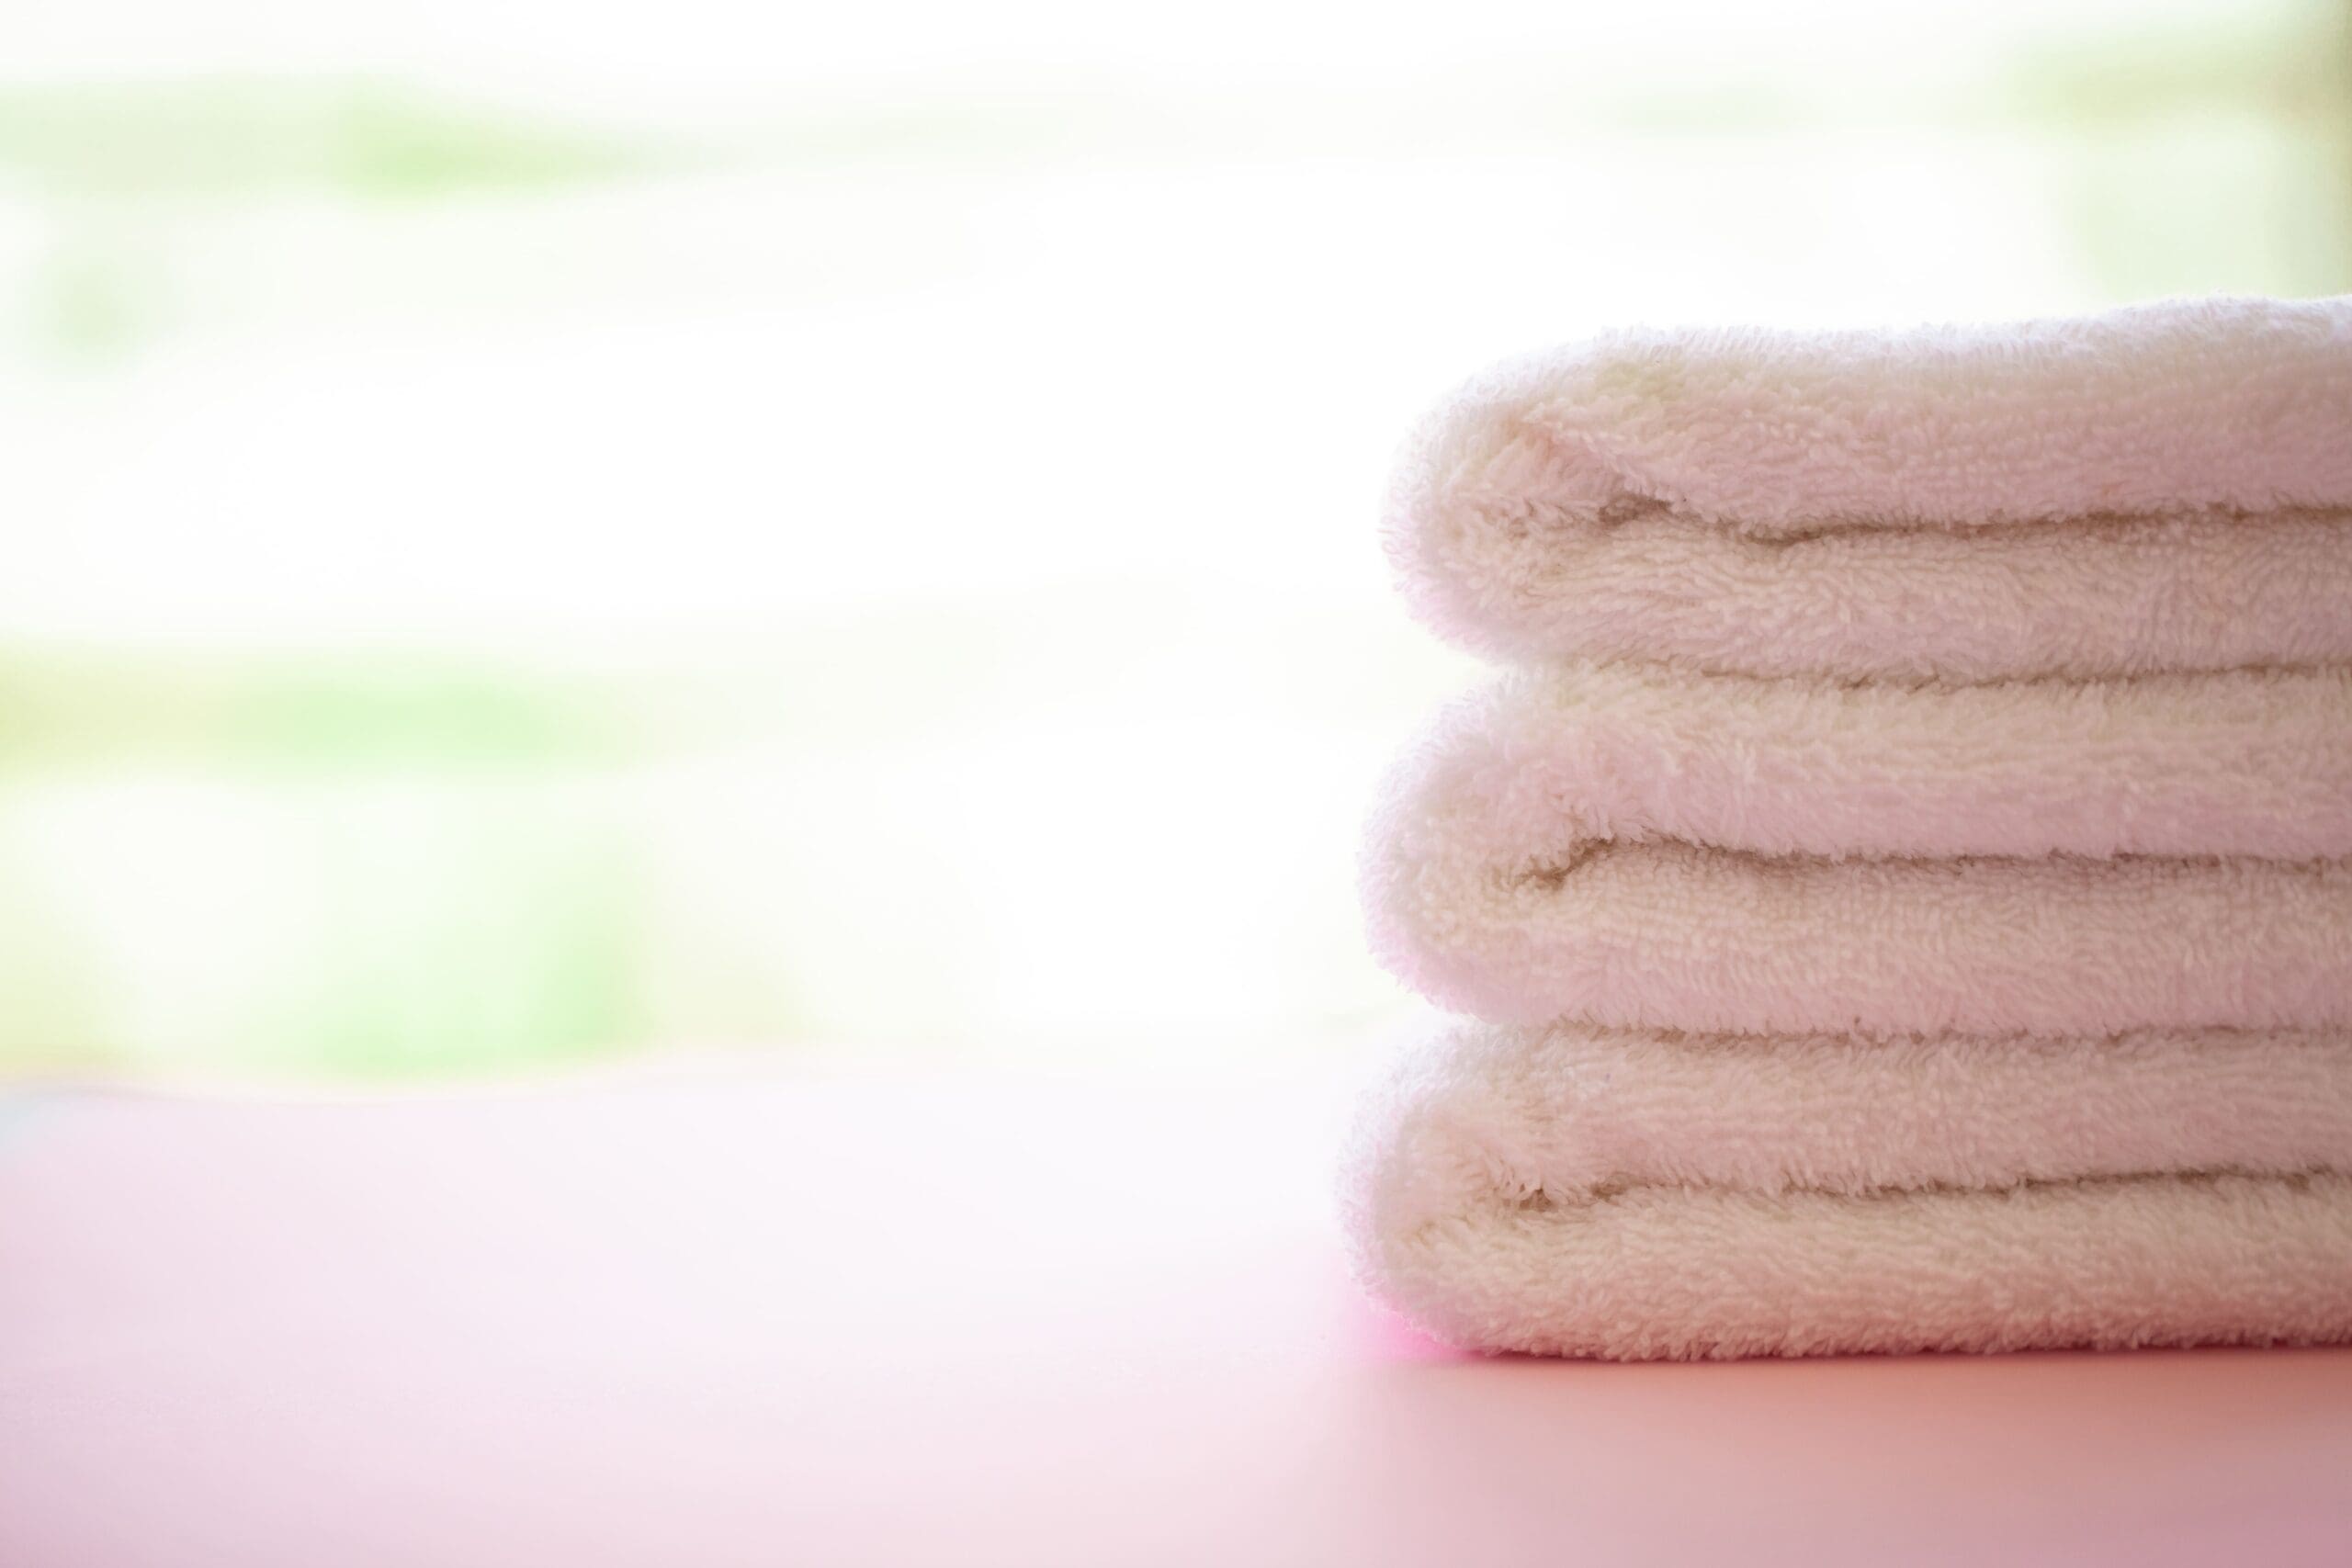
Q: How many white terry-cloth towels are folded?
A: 3